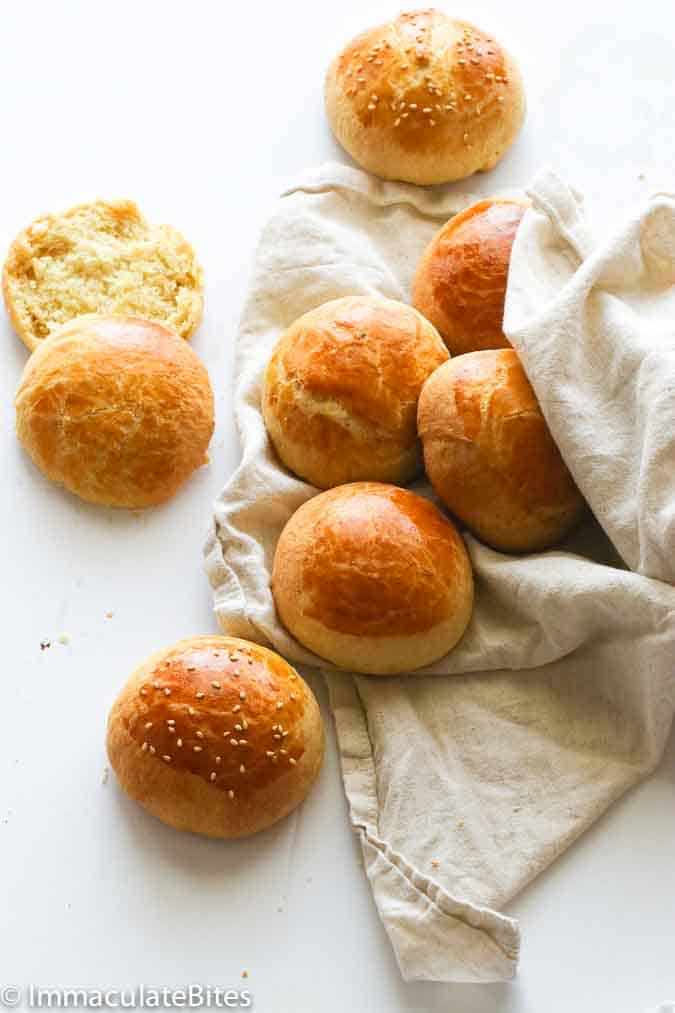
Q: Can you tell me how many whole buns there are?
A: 6